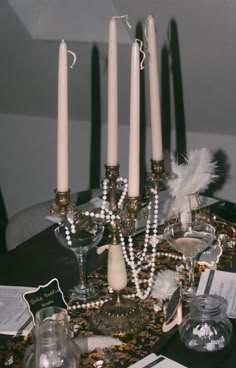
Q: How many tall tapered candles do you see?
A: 4